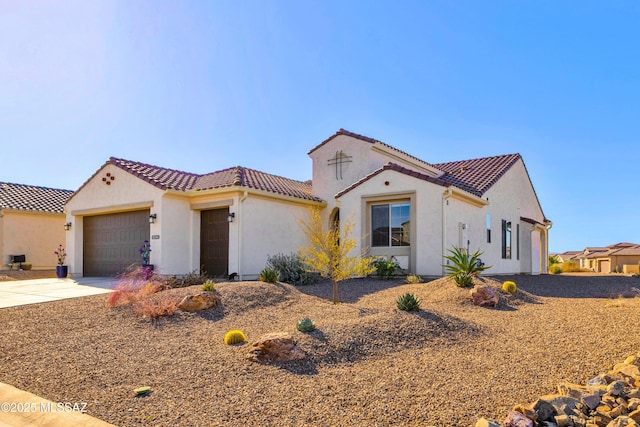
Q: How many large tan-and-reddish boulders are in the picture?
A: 3